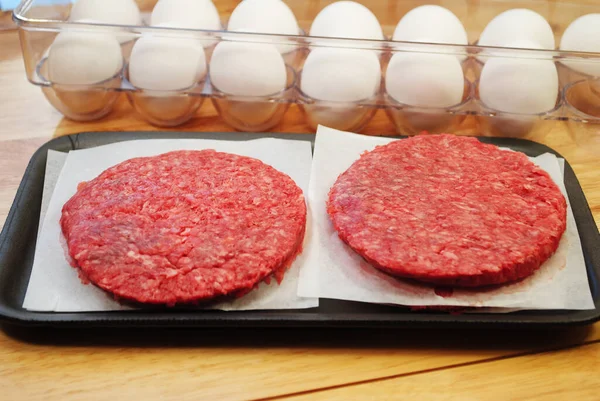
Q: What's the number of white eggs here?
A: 13